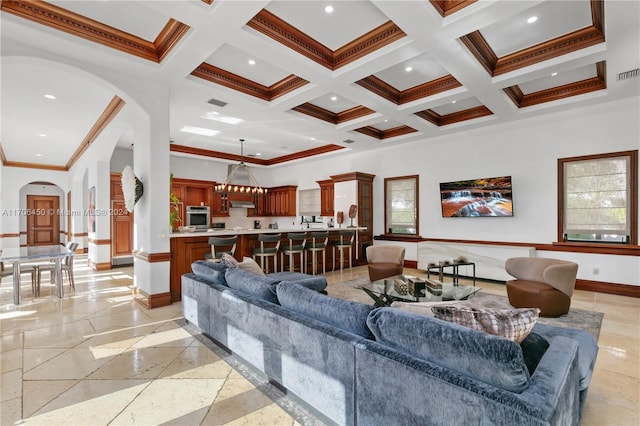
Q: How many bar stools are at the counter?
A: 5